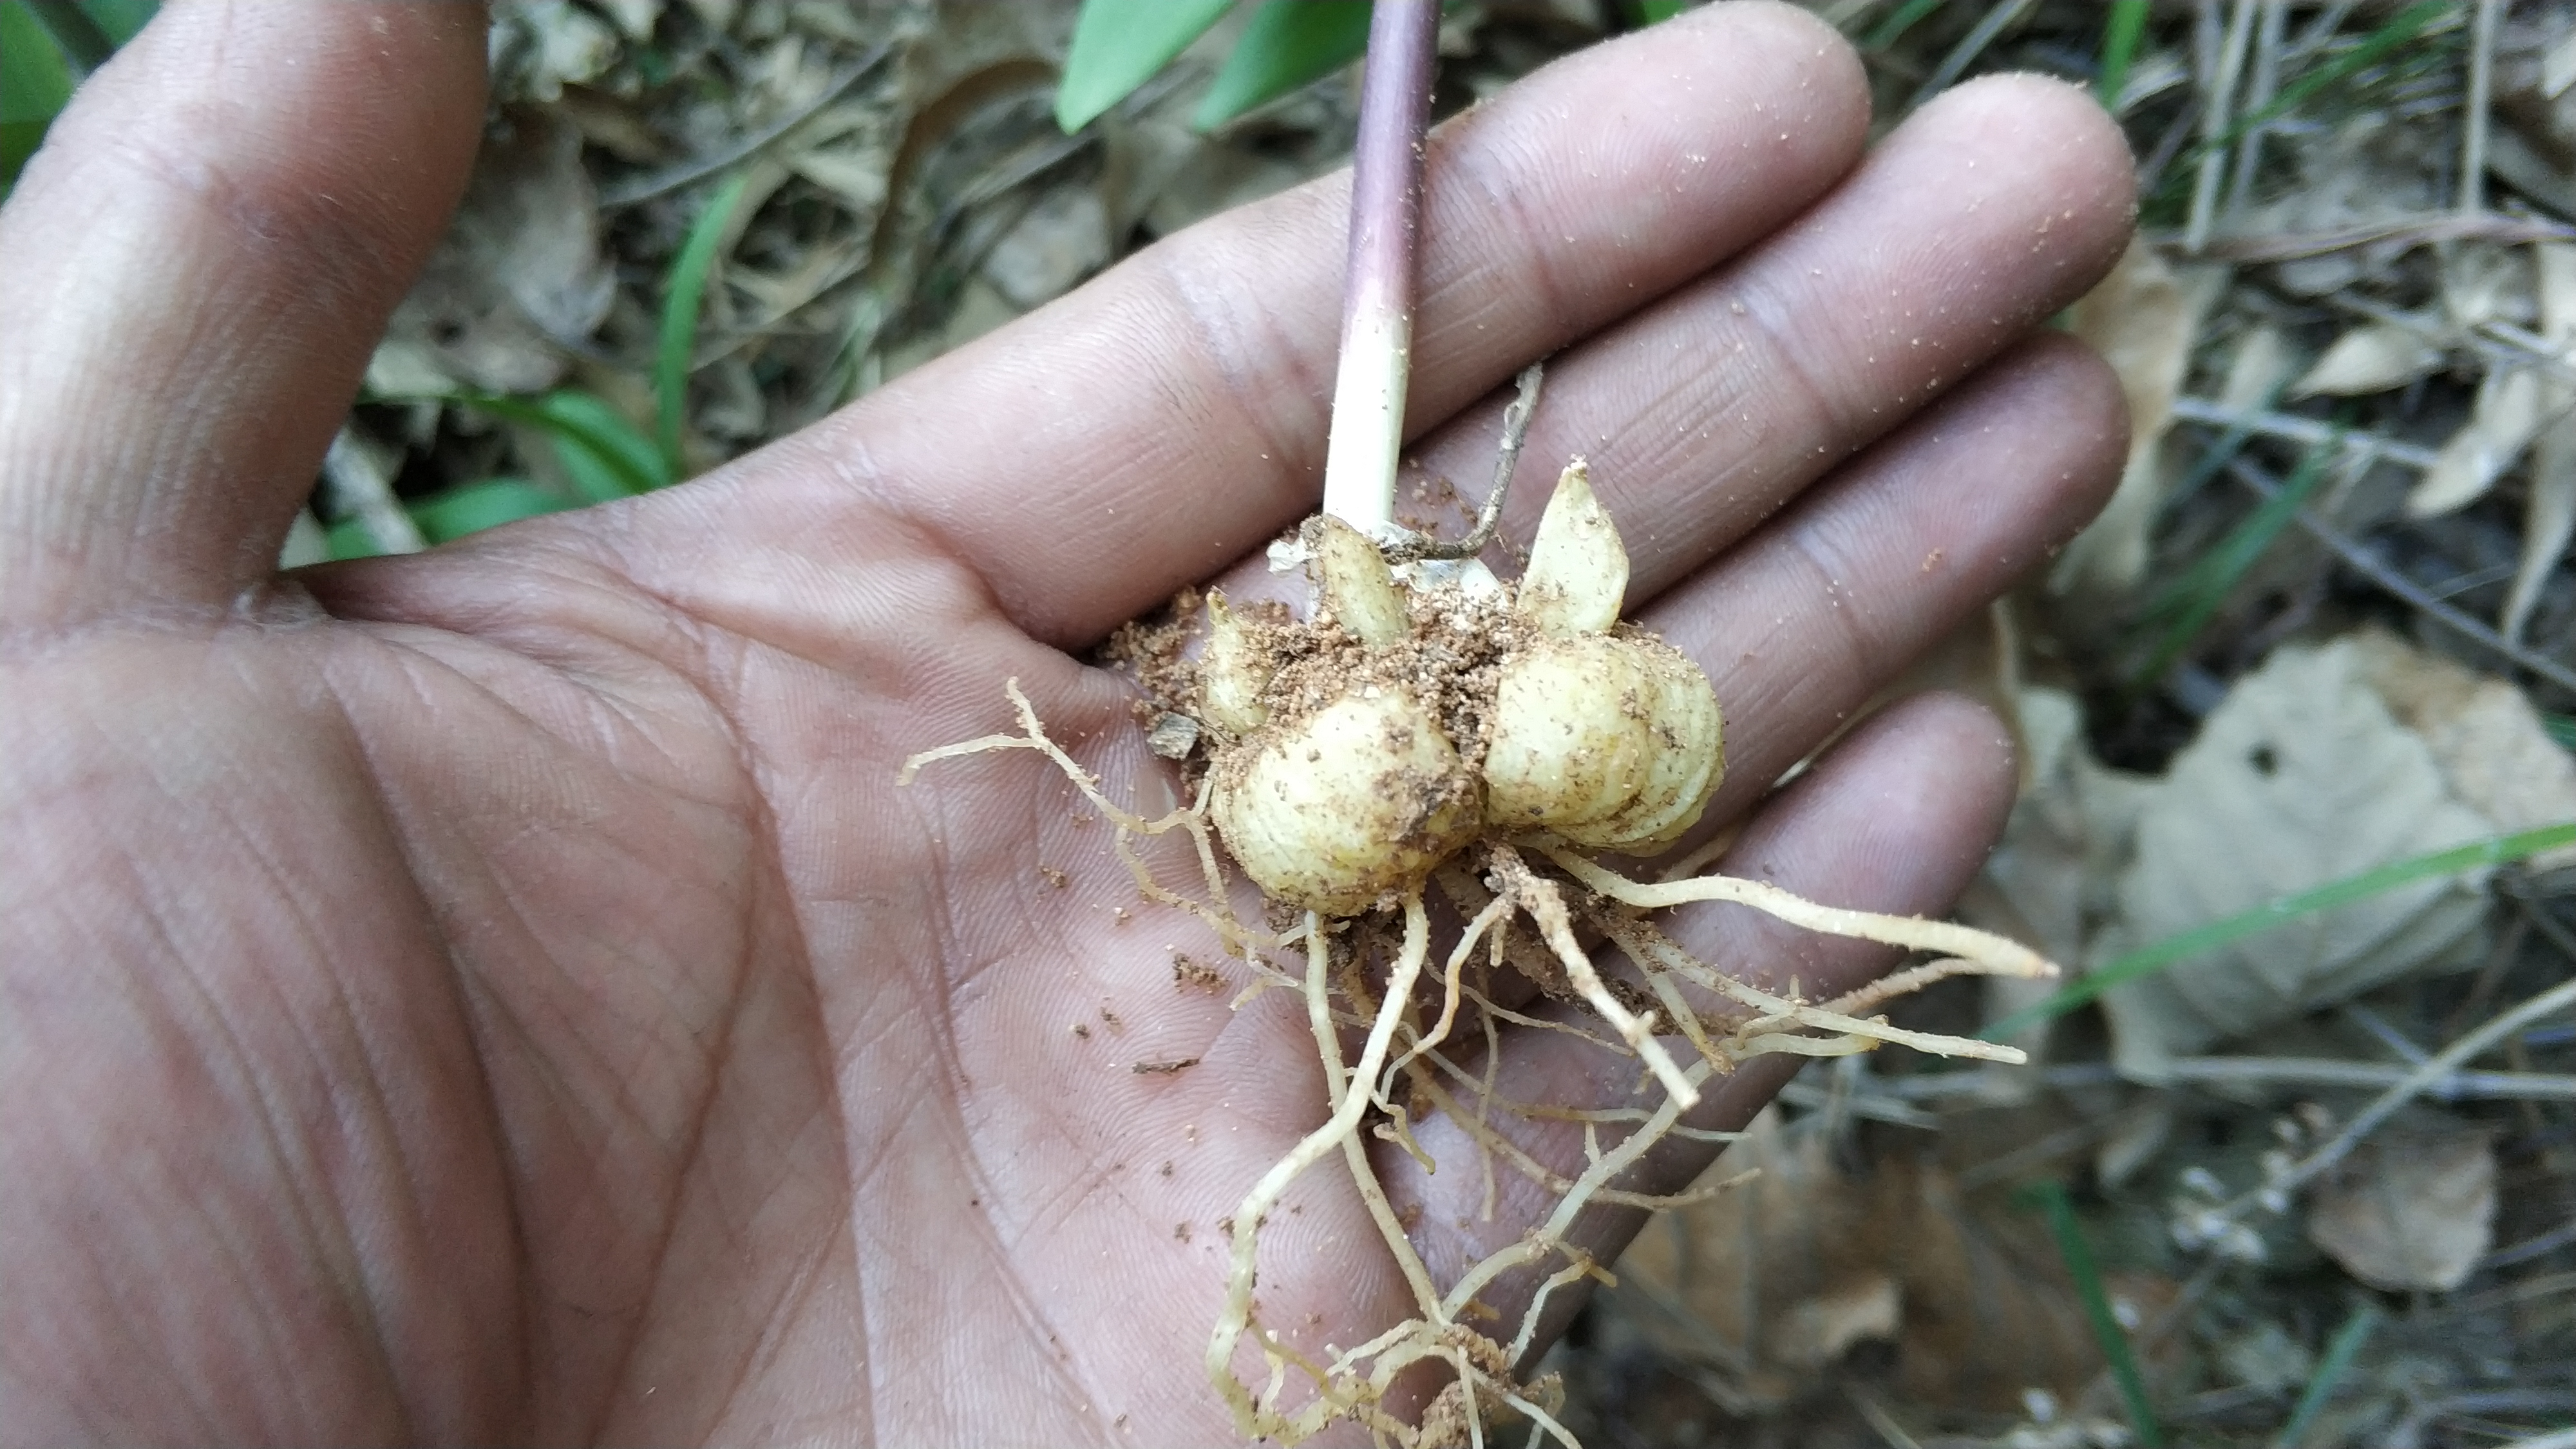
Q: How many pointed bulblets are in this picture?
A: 3